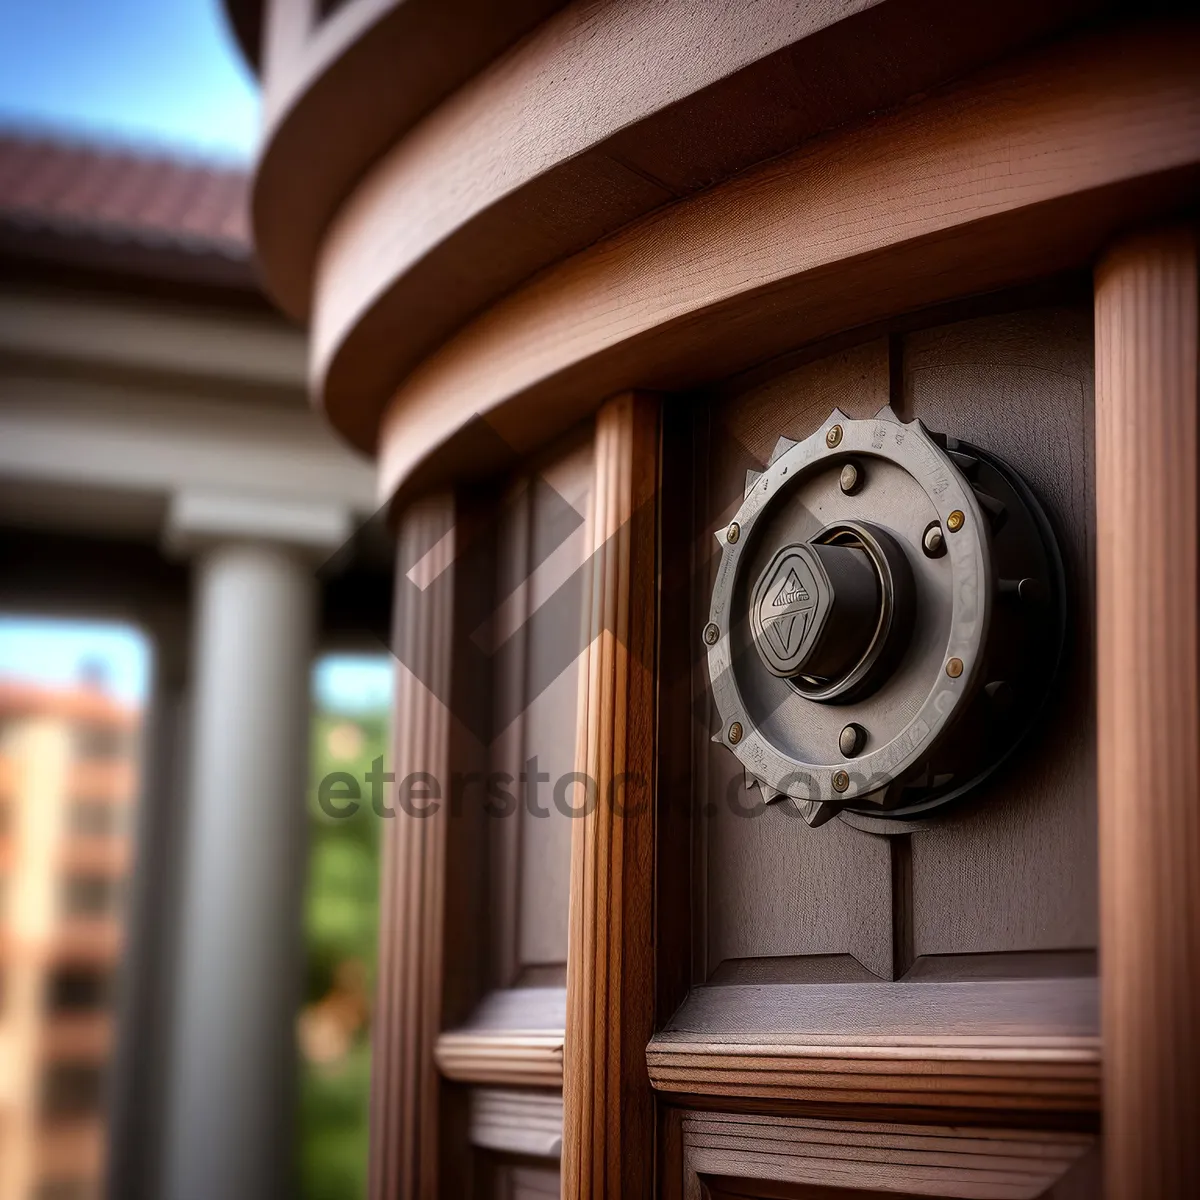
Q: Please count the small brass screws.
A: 7